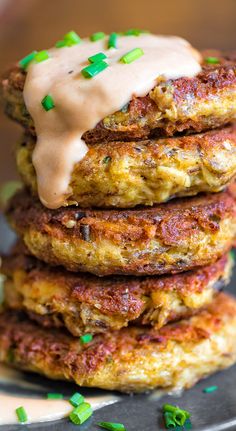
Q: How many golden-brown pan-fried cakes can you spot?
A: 5